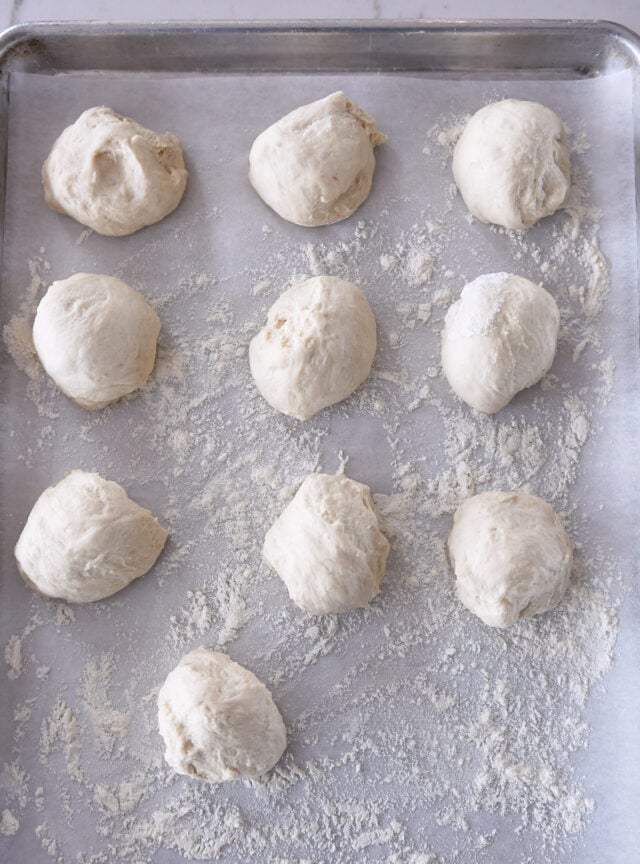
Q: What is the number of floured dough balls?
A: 10